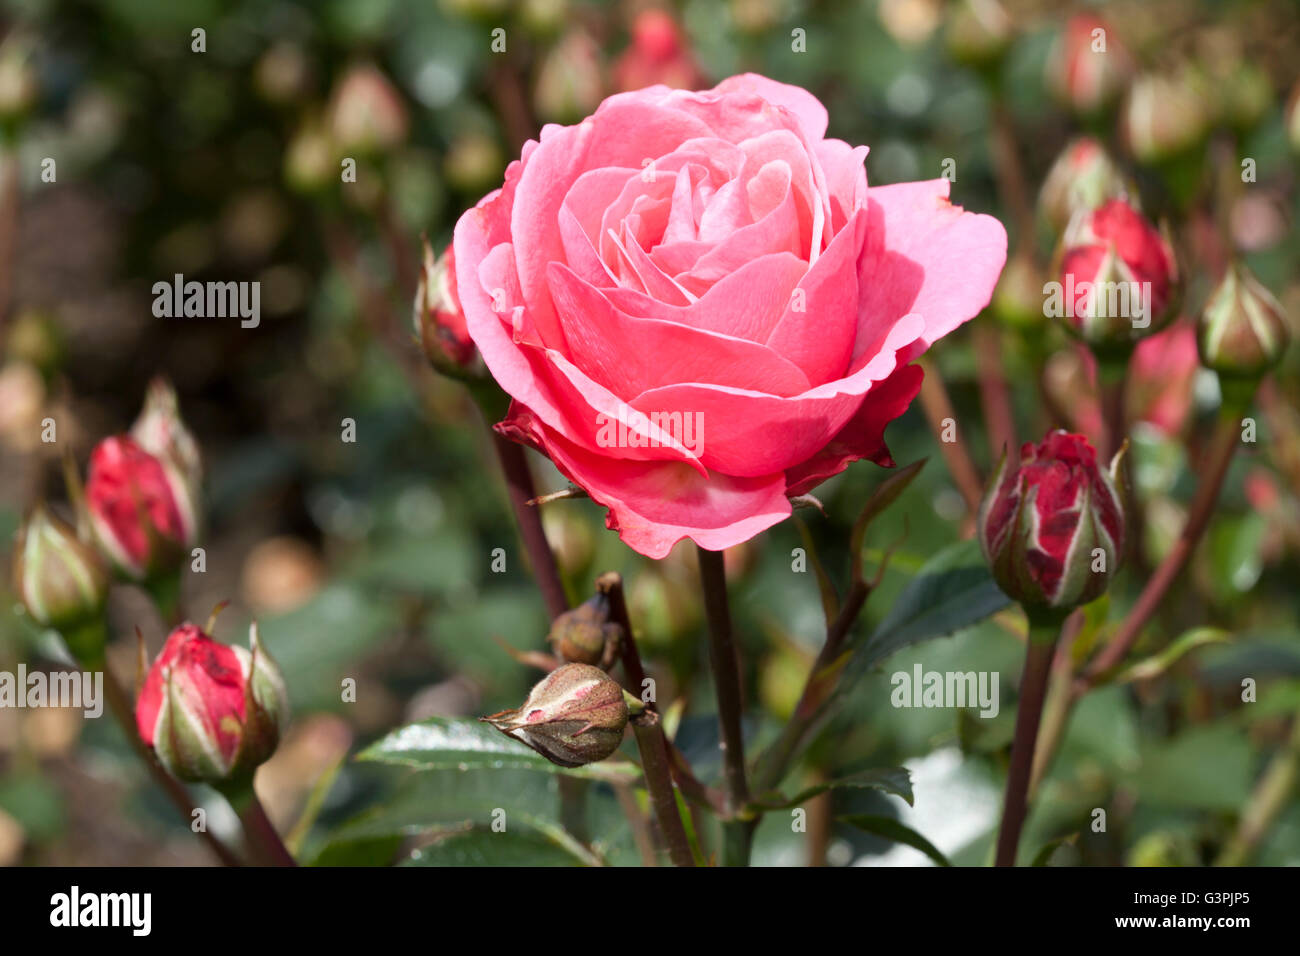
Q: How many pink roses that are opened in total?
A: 1